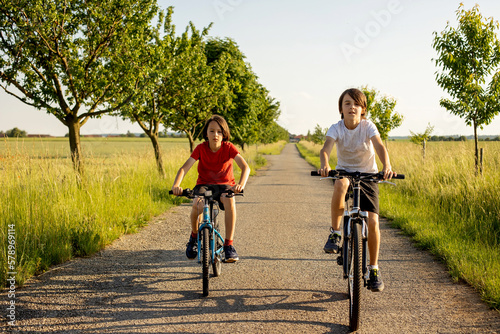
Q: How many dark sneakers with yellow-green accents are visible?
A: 2